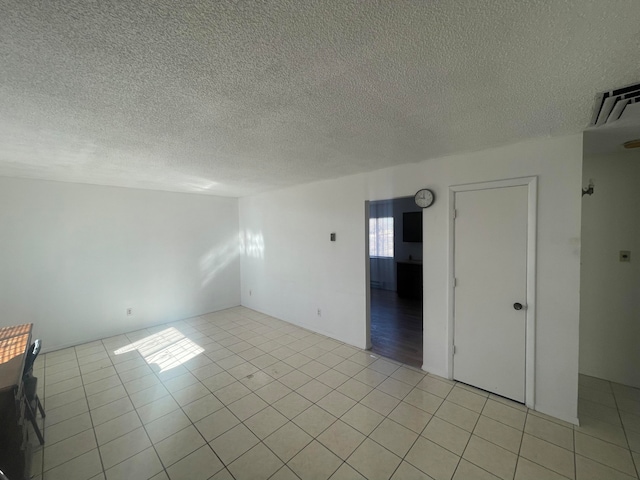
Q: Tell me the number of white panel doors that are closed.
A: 1